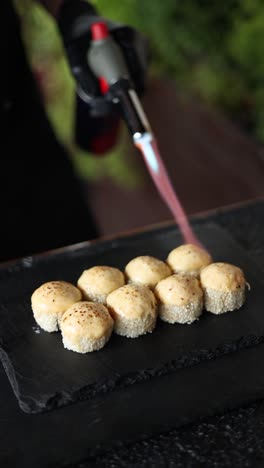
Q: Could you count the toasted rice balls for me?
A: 8